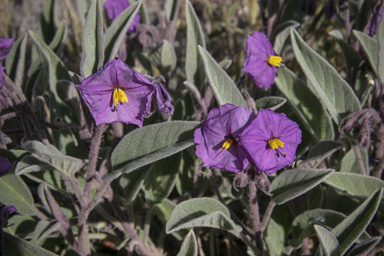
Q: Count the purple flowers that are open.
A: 4